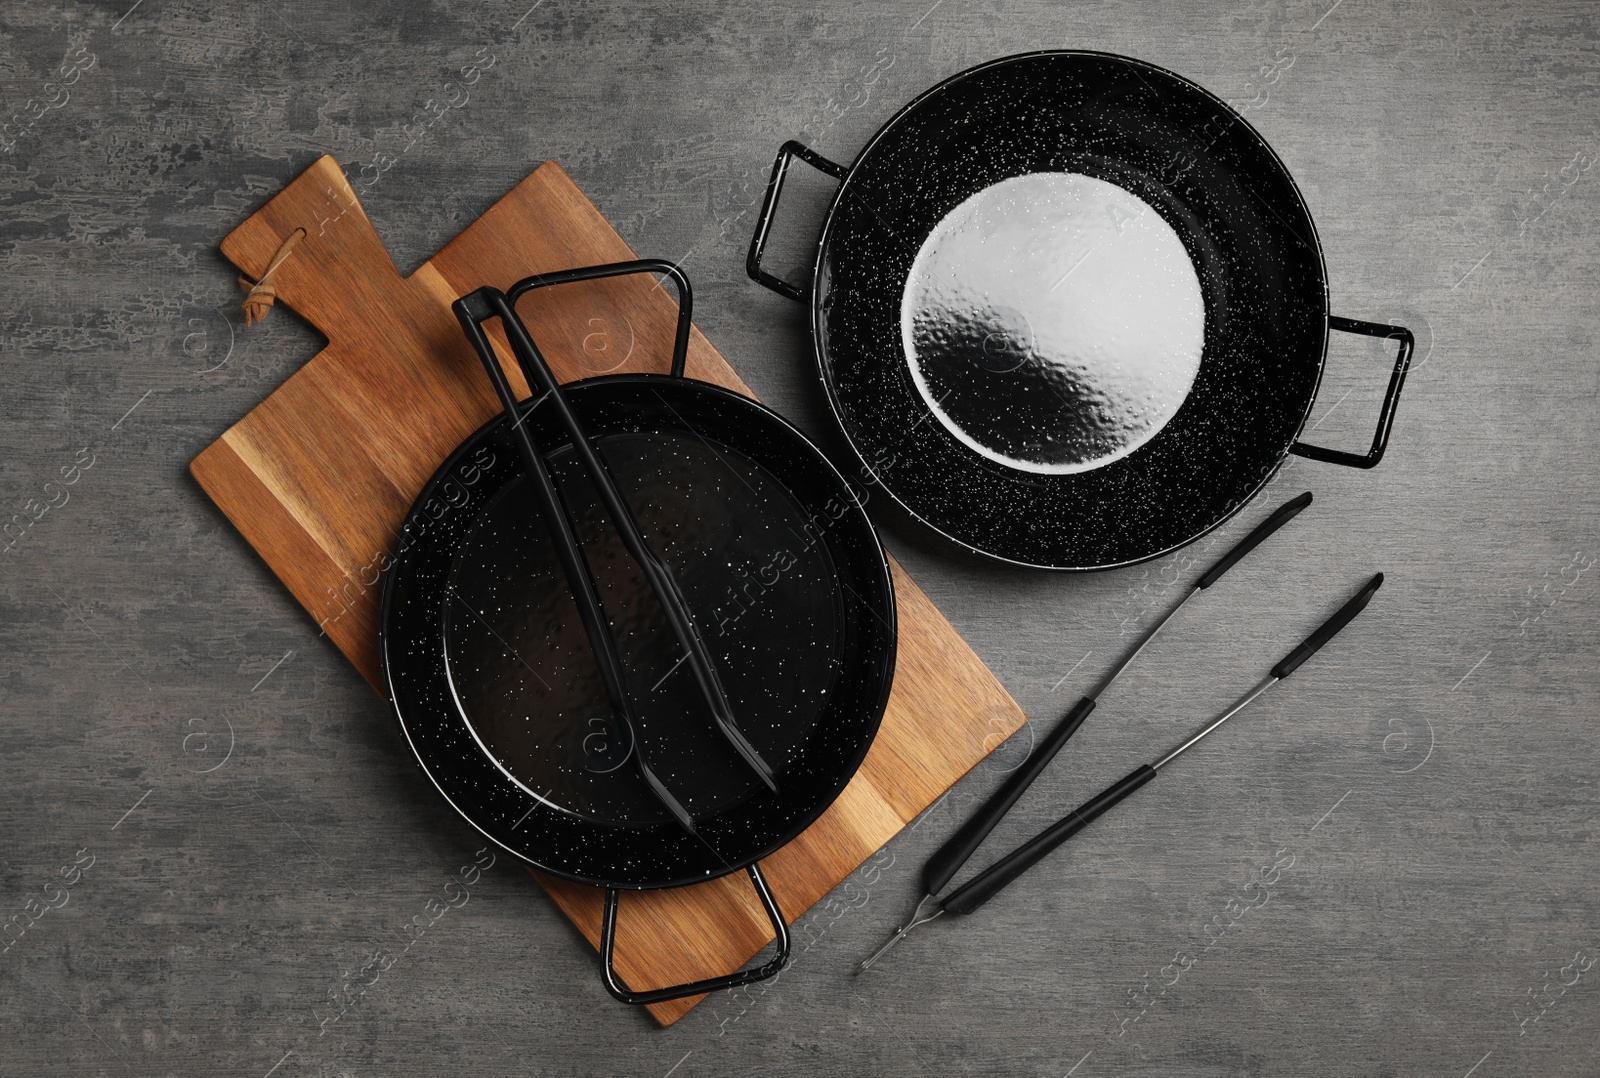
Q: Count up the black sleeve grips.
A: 4